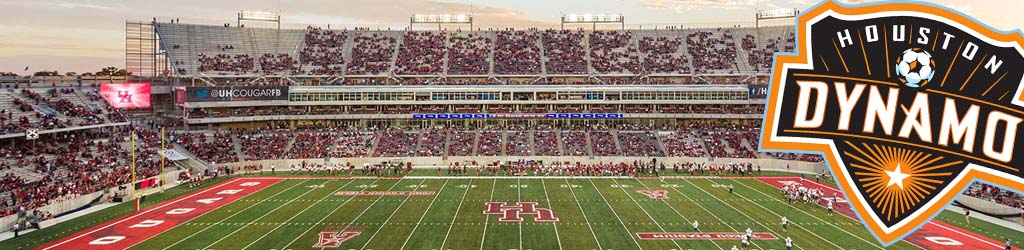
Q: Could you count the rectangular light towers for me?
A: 4